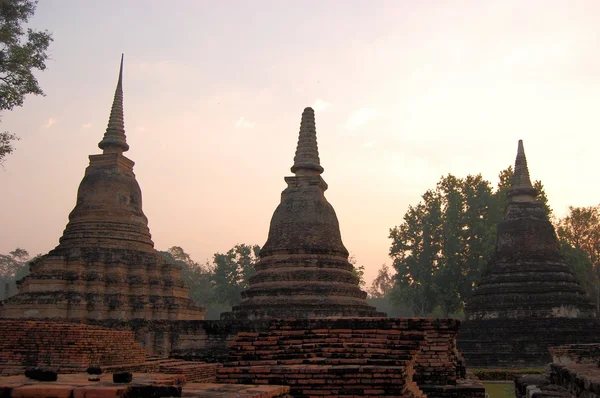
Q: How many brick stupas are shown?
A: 3